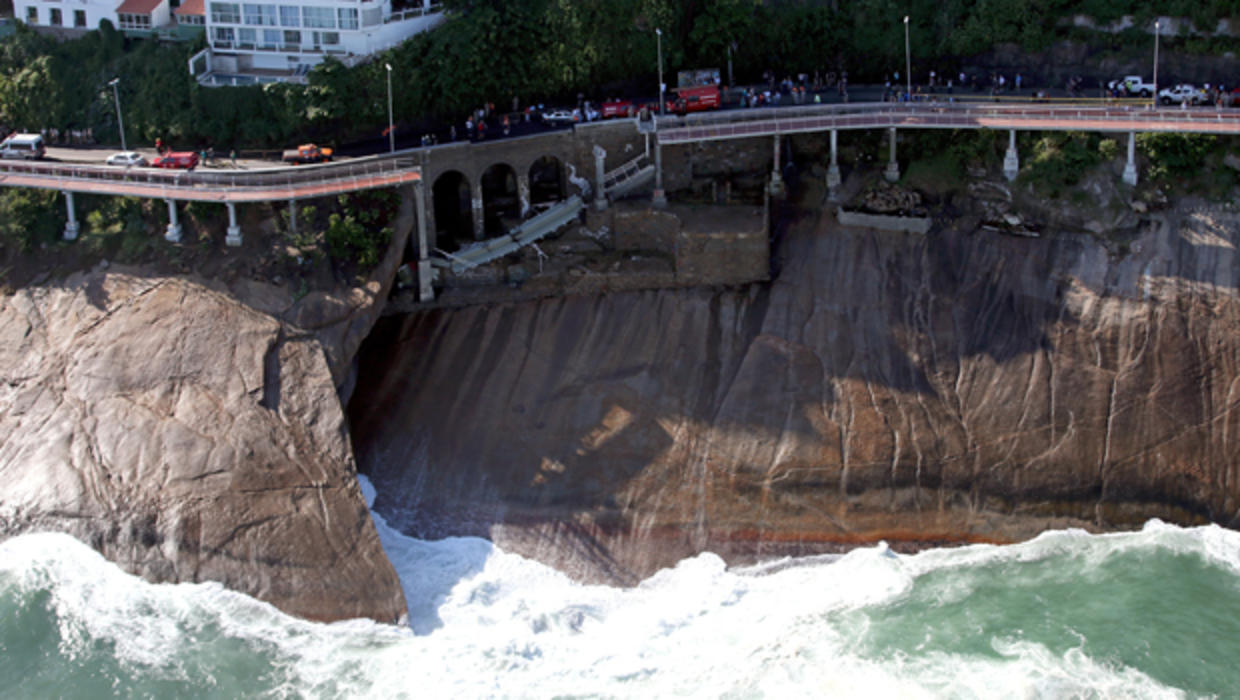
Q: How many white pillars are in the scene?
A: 12